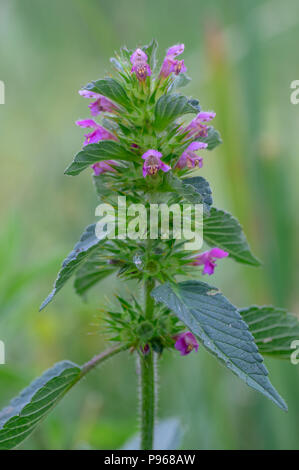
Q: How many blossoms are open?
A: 10